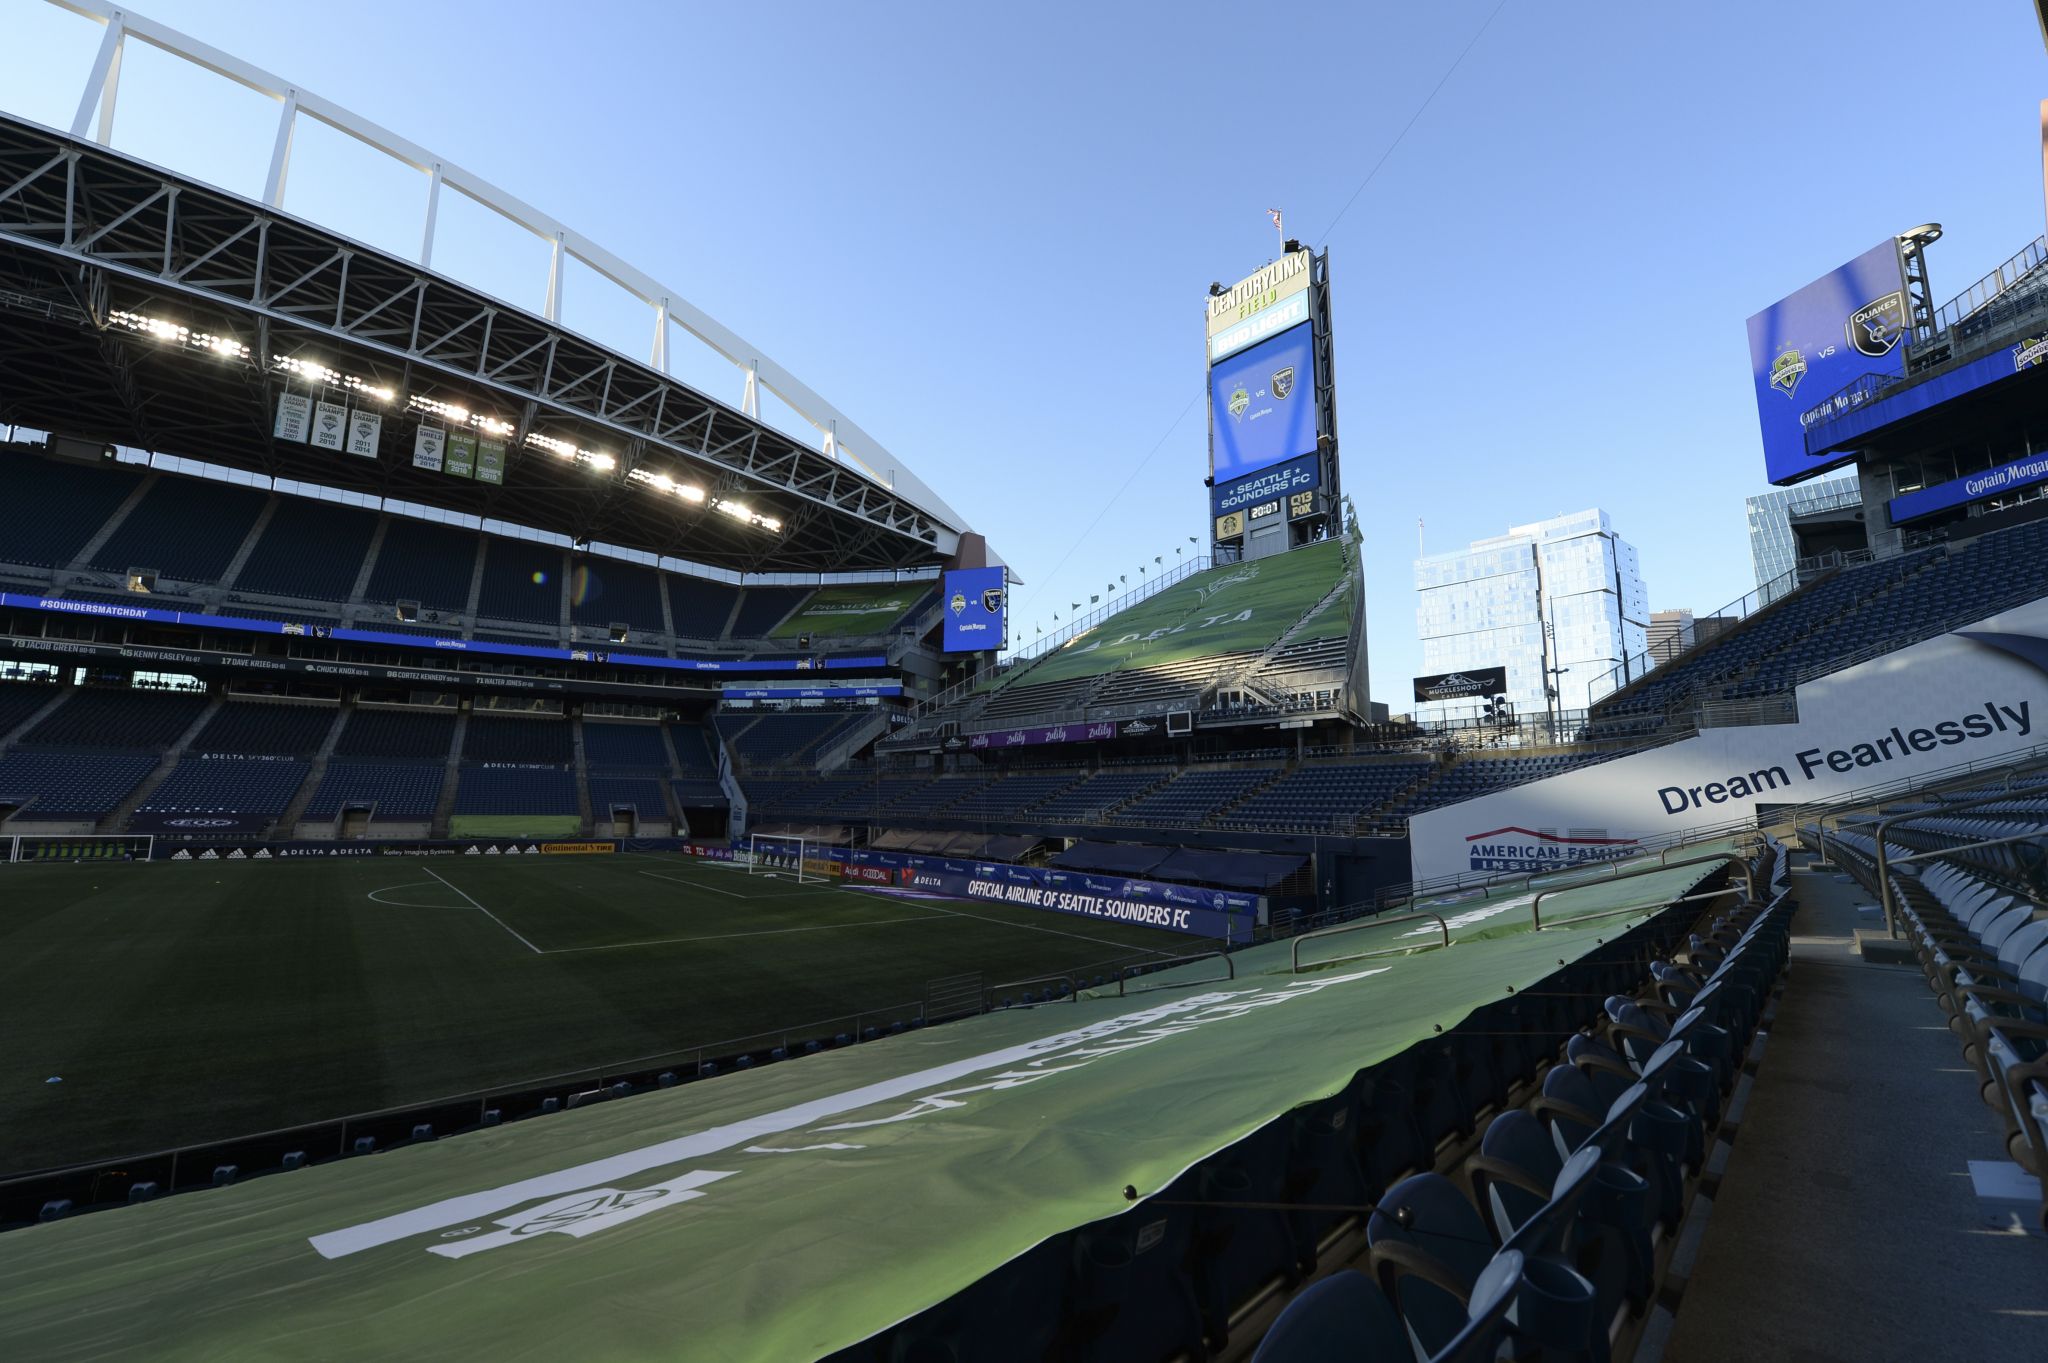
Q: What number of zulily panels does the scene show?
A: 4